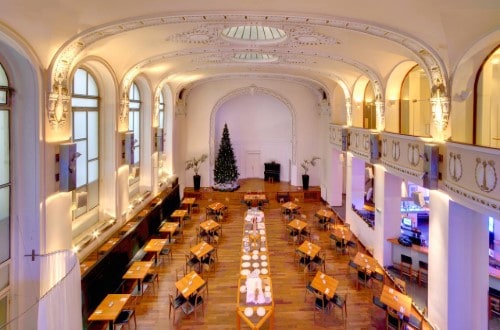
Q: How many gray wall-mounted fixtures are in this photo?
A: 6